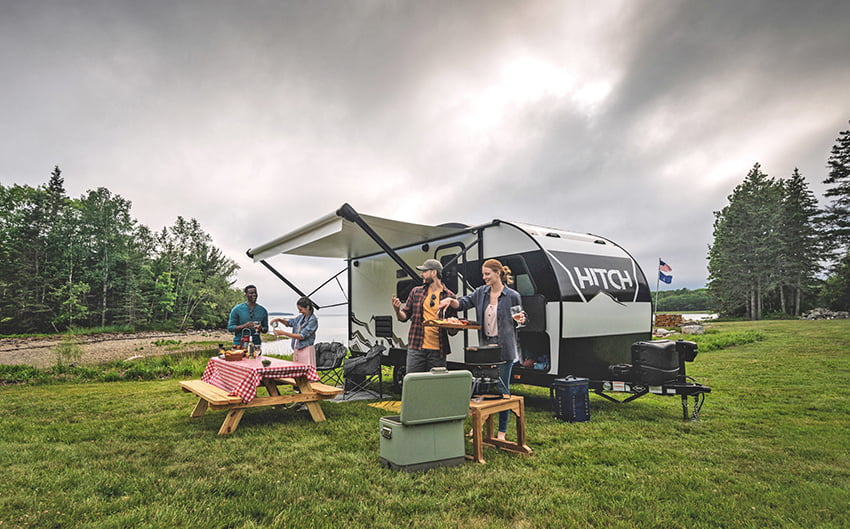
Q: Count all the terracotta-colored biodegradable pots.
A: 0